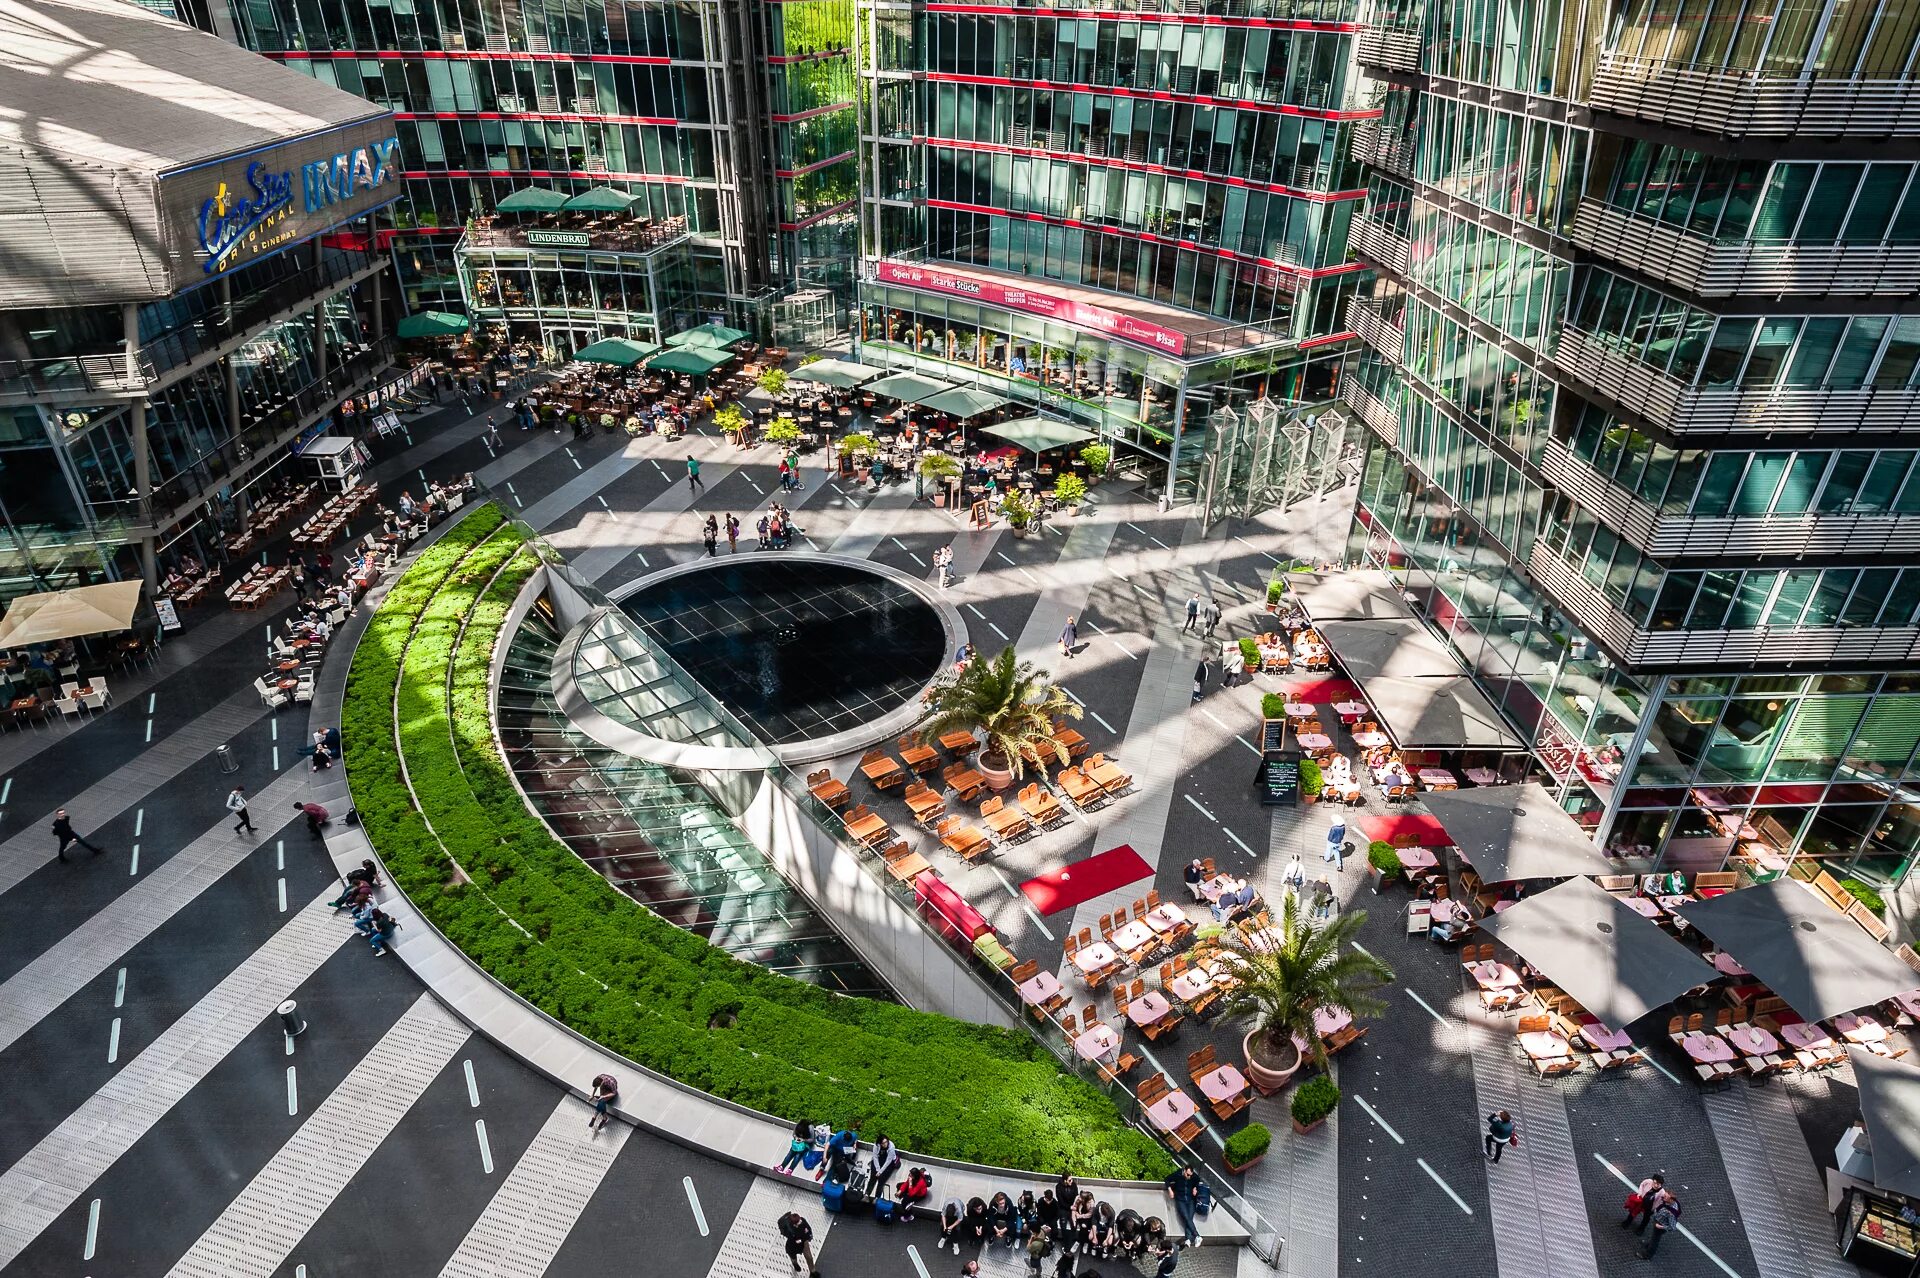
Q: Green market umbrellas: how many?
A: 10